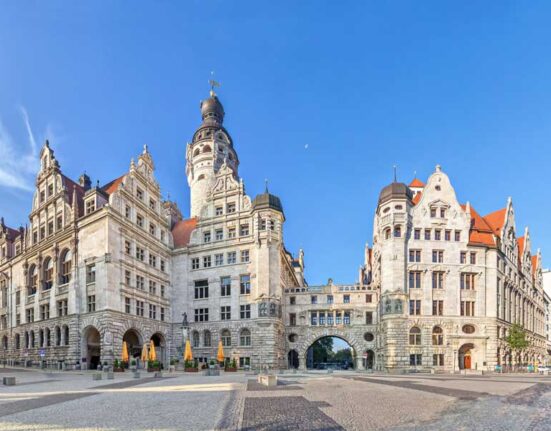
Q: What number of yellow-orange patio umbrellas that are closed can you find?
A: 5